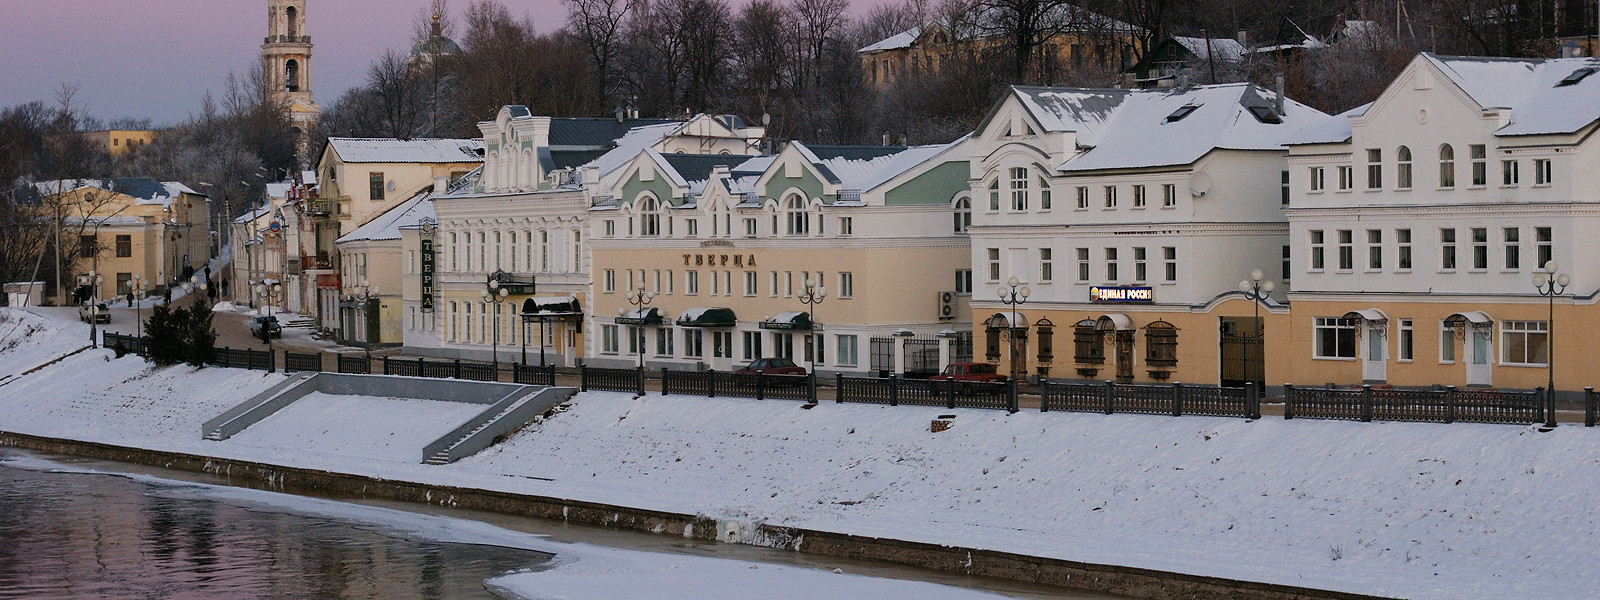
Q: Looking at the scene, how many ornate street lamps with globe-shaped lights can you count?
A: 11